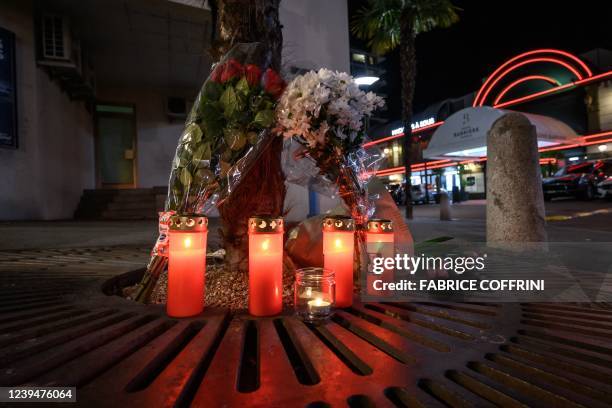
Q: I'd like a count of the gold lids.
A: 4